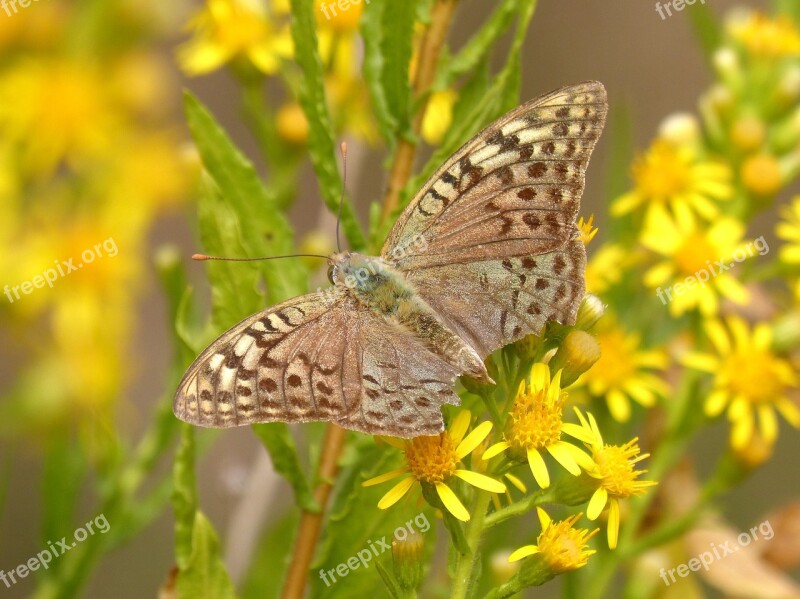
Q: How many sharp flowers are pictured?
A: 4